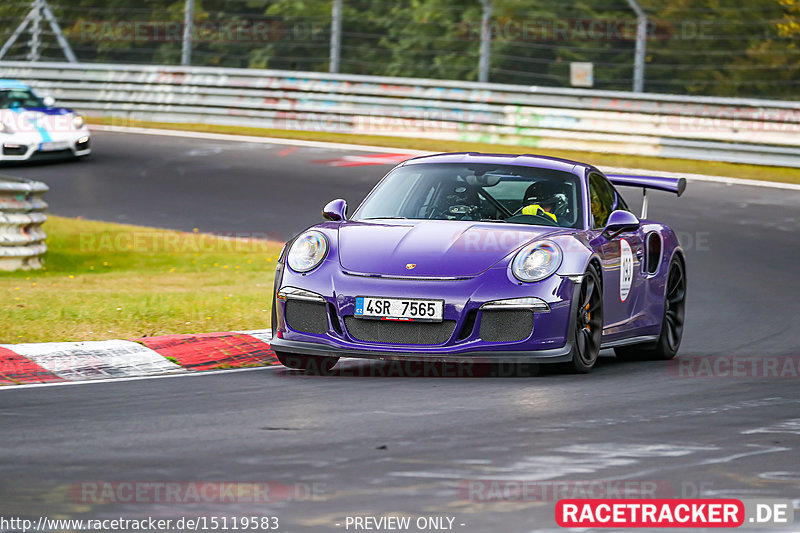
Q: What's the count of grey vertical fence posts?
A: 5